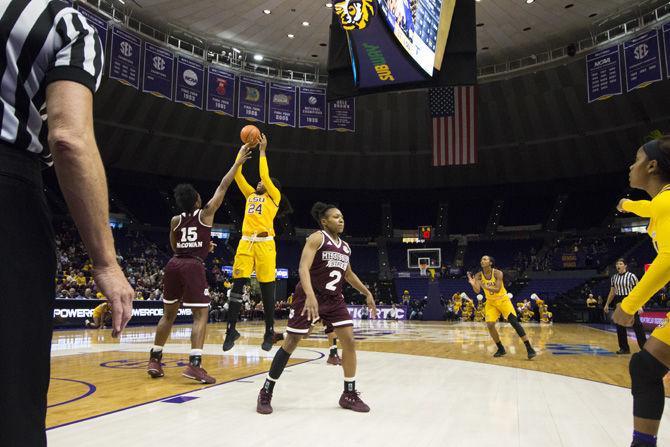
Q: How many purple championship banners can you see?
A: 12